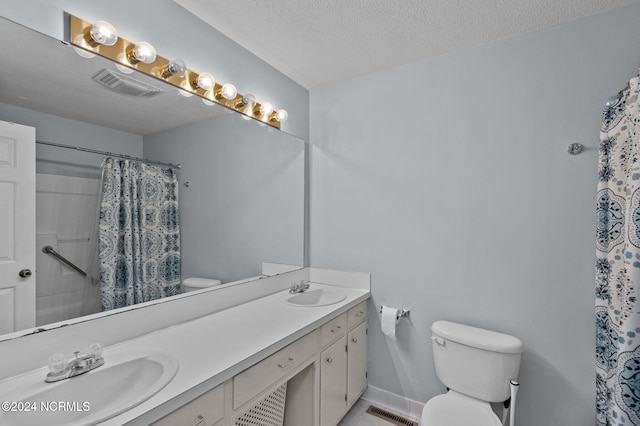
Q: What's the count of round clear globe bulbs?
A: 8